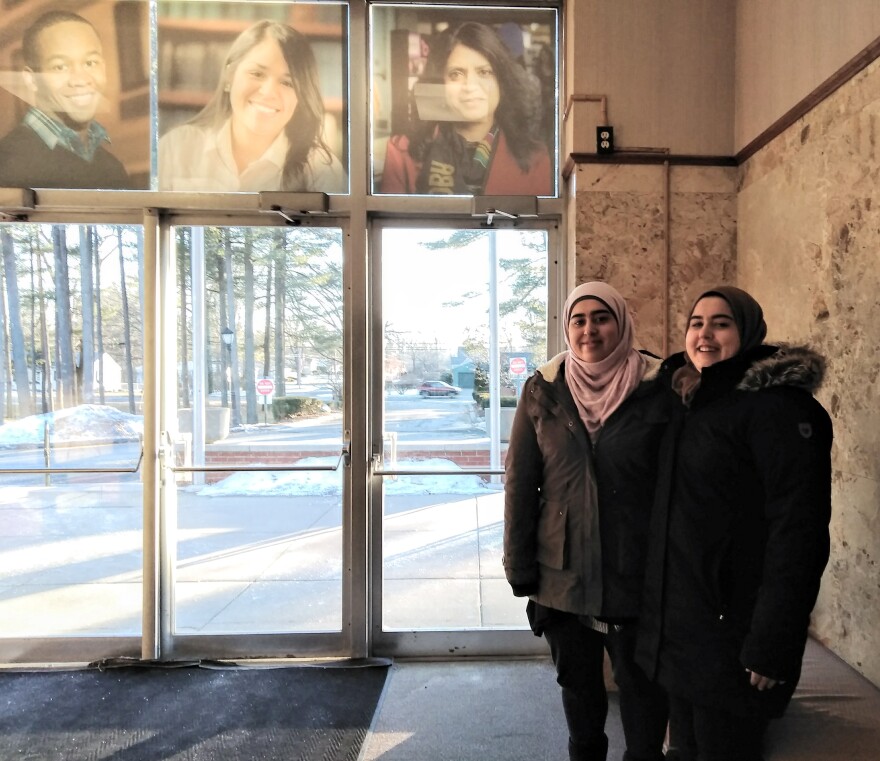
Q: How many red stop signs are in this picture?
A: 2